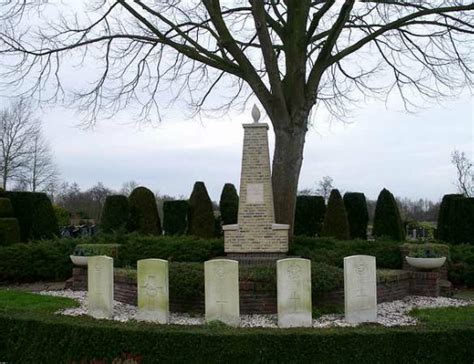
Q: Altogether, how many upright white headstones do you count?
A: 5